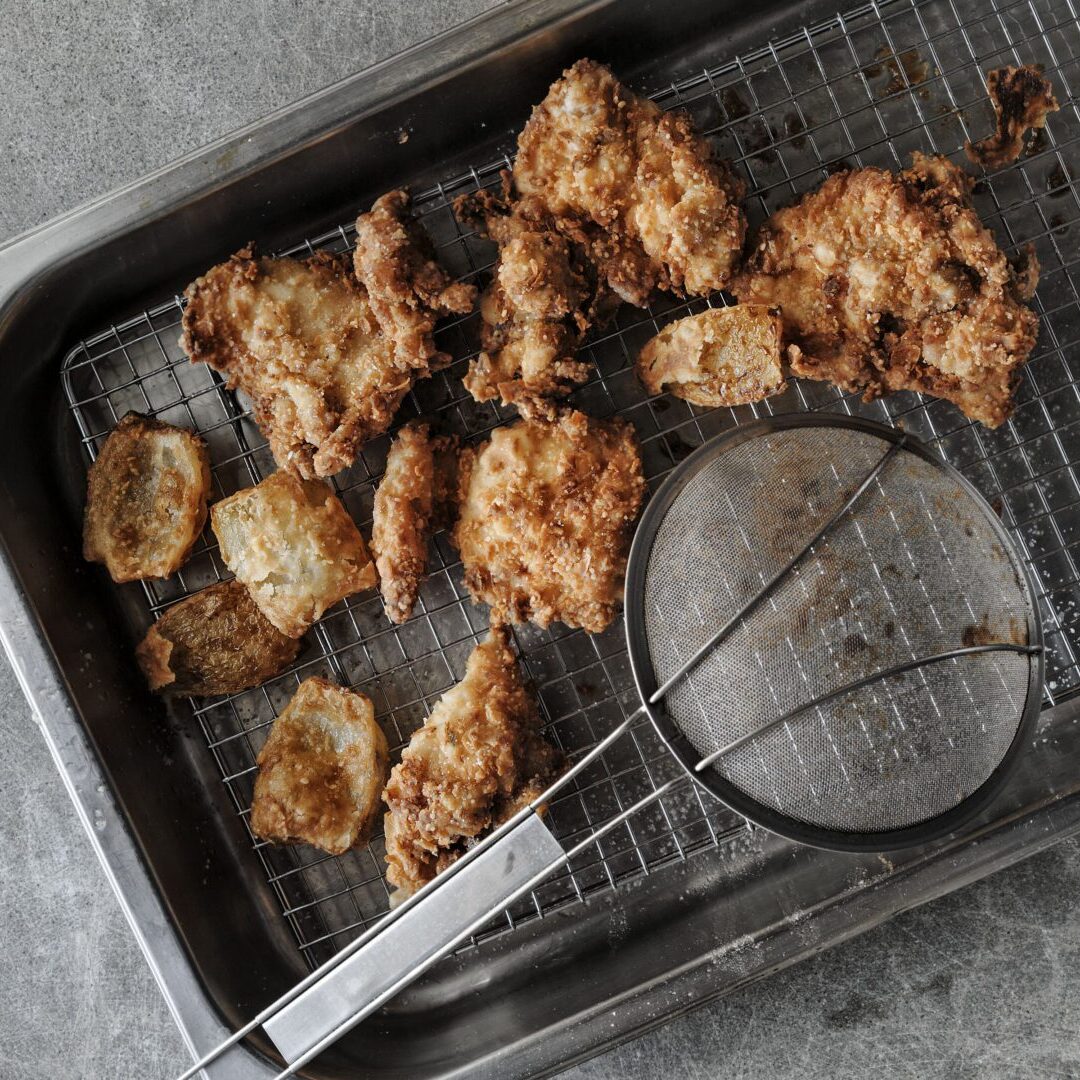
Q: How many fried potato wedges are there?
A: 5